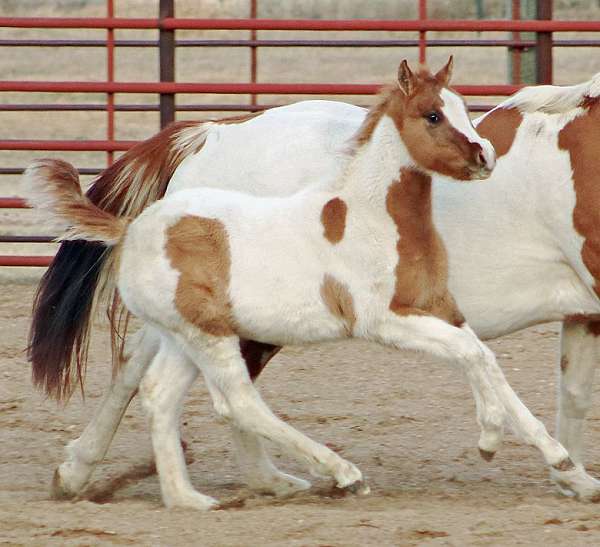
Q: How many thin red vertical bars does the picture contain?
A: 4